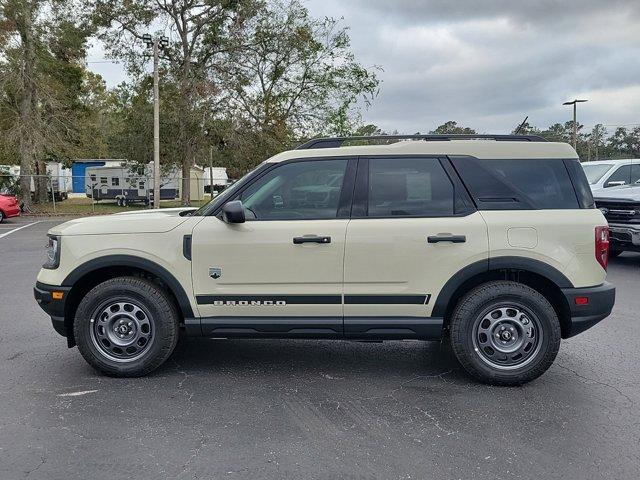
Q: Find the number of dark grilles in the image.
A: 1